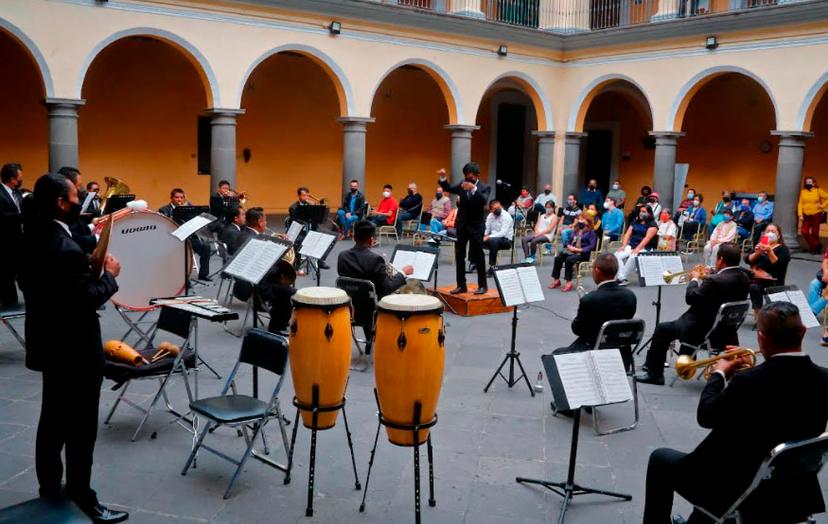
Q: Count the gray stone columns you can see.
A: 8